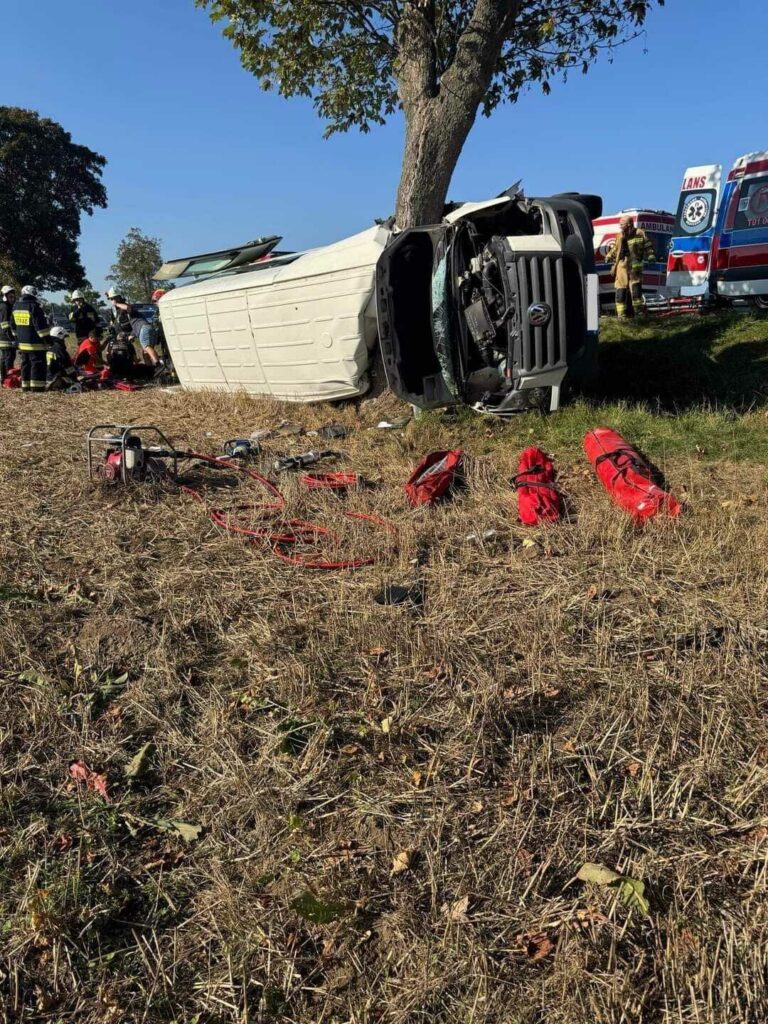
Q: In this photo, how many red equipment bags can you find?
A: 3